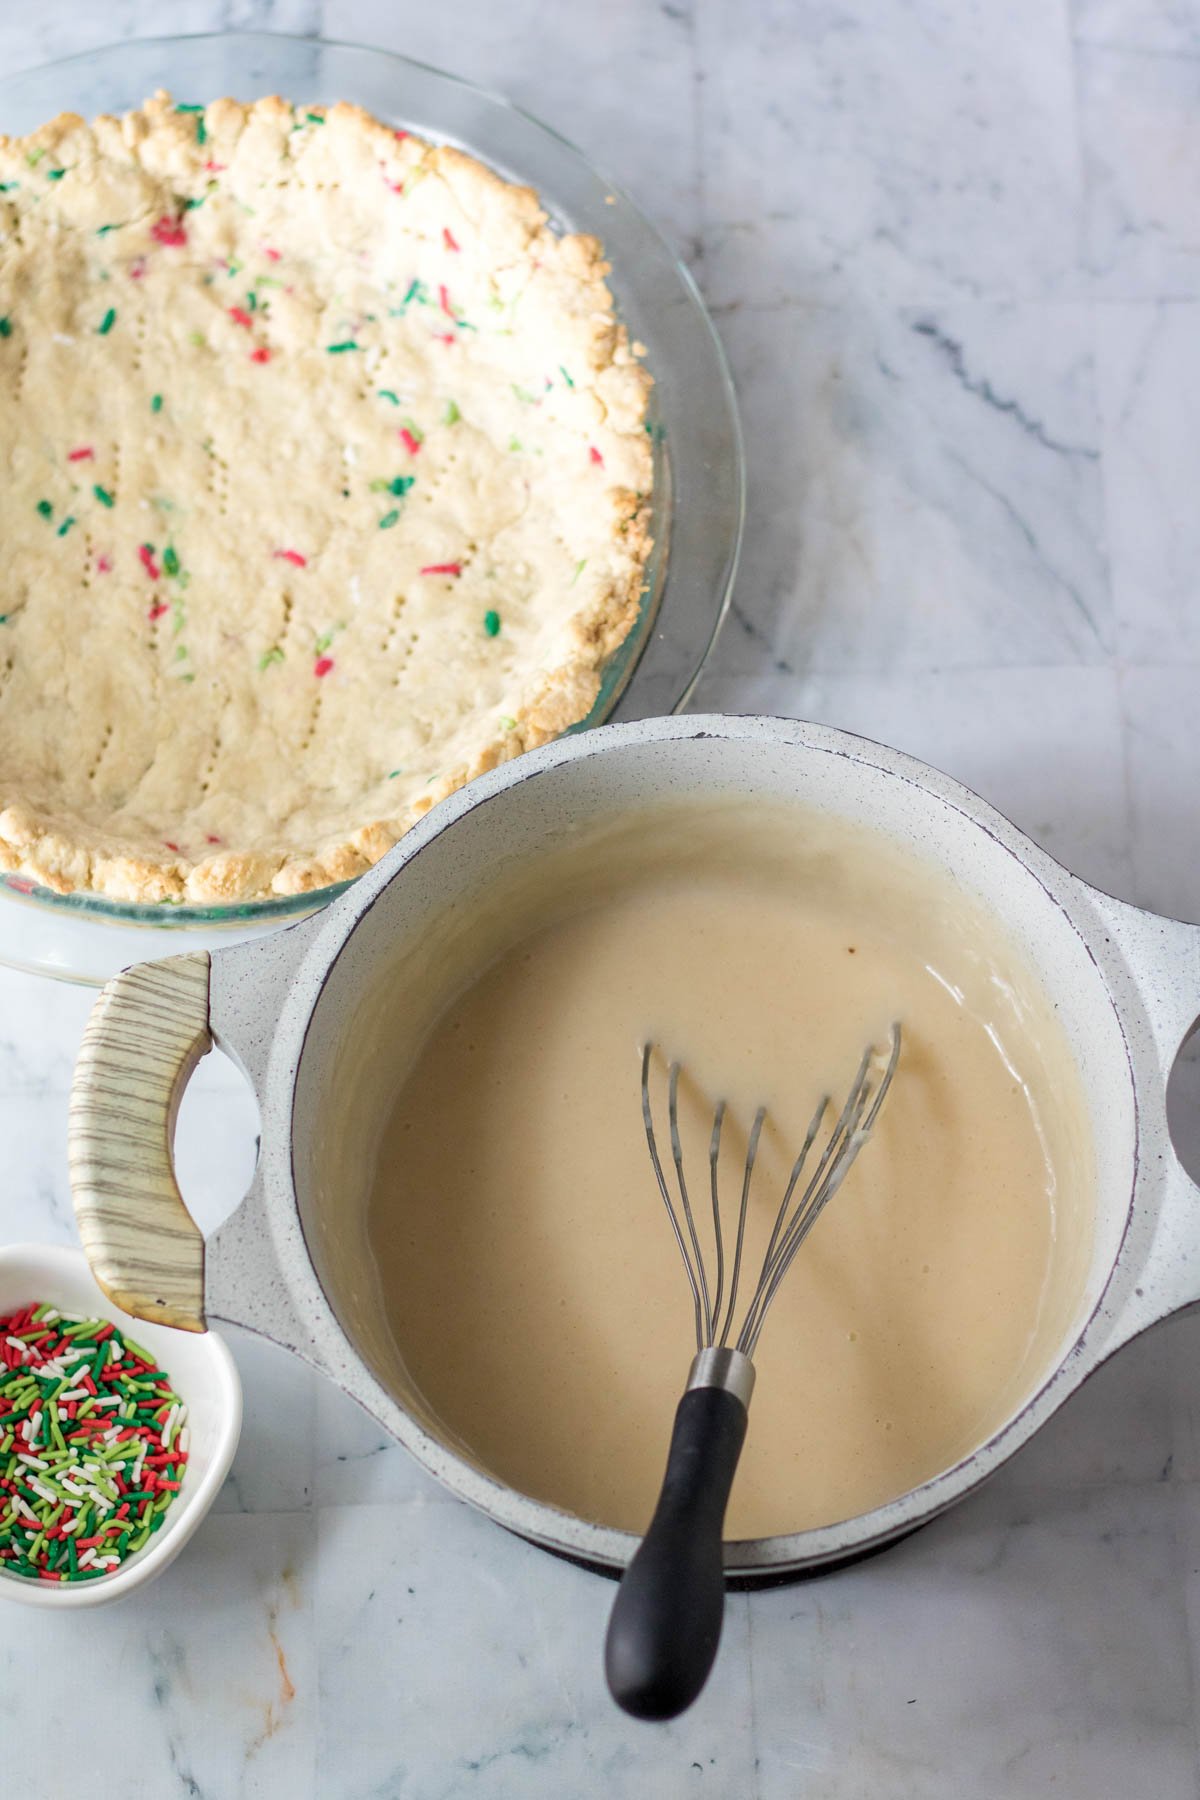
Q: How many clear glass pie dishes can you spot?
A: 1